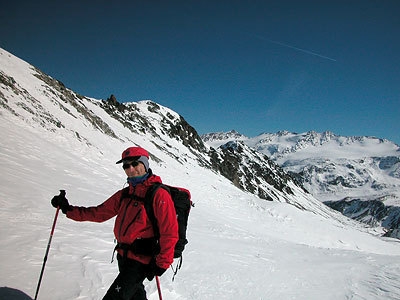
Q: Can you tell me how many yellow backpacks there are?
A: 0